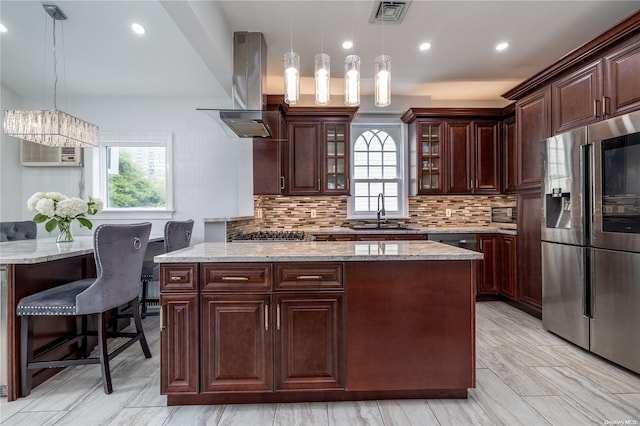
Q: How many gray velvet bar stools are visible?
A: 3